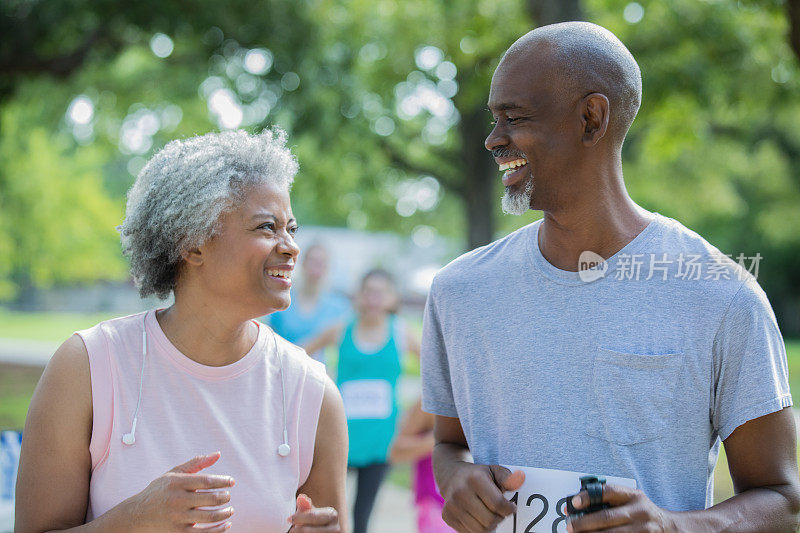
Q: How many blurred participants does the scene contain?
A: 3